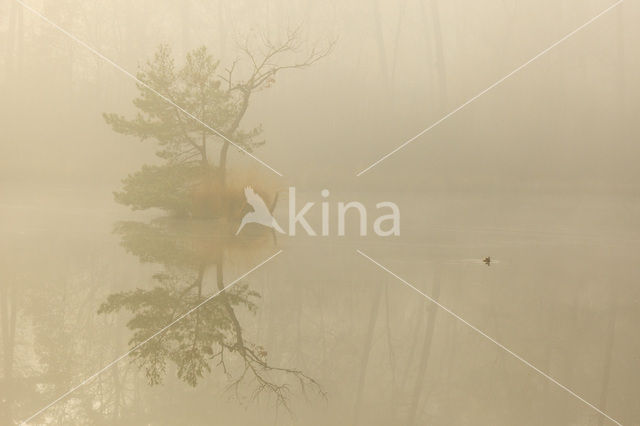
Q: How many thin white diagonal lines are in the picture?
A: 4